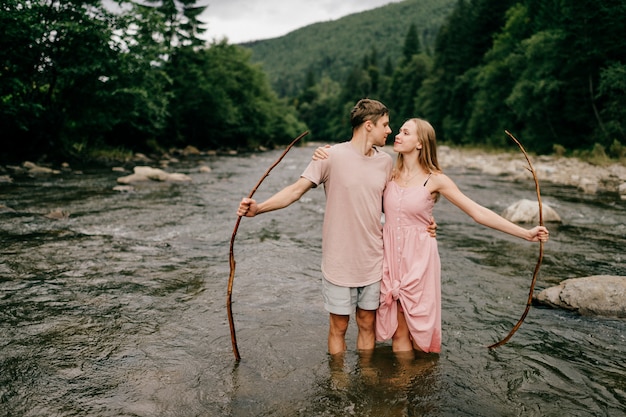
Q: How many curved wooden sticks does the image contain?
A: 2